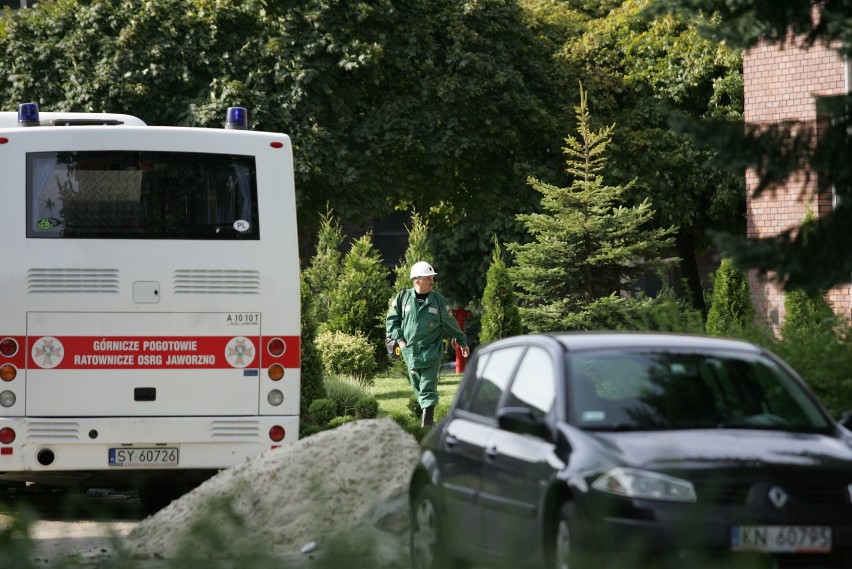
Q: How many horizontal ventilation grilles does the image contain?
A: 4